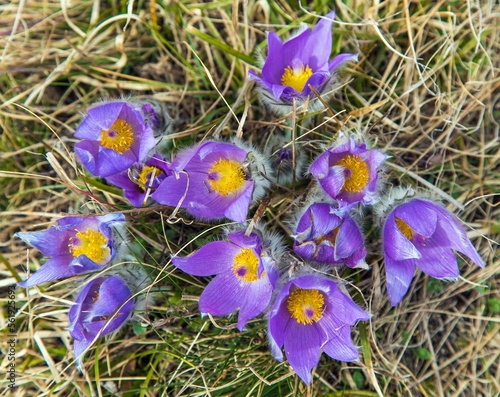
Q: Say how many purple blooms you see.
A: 11